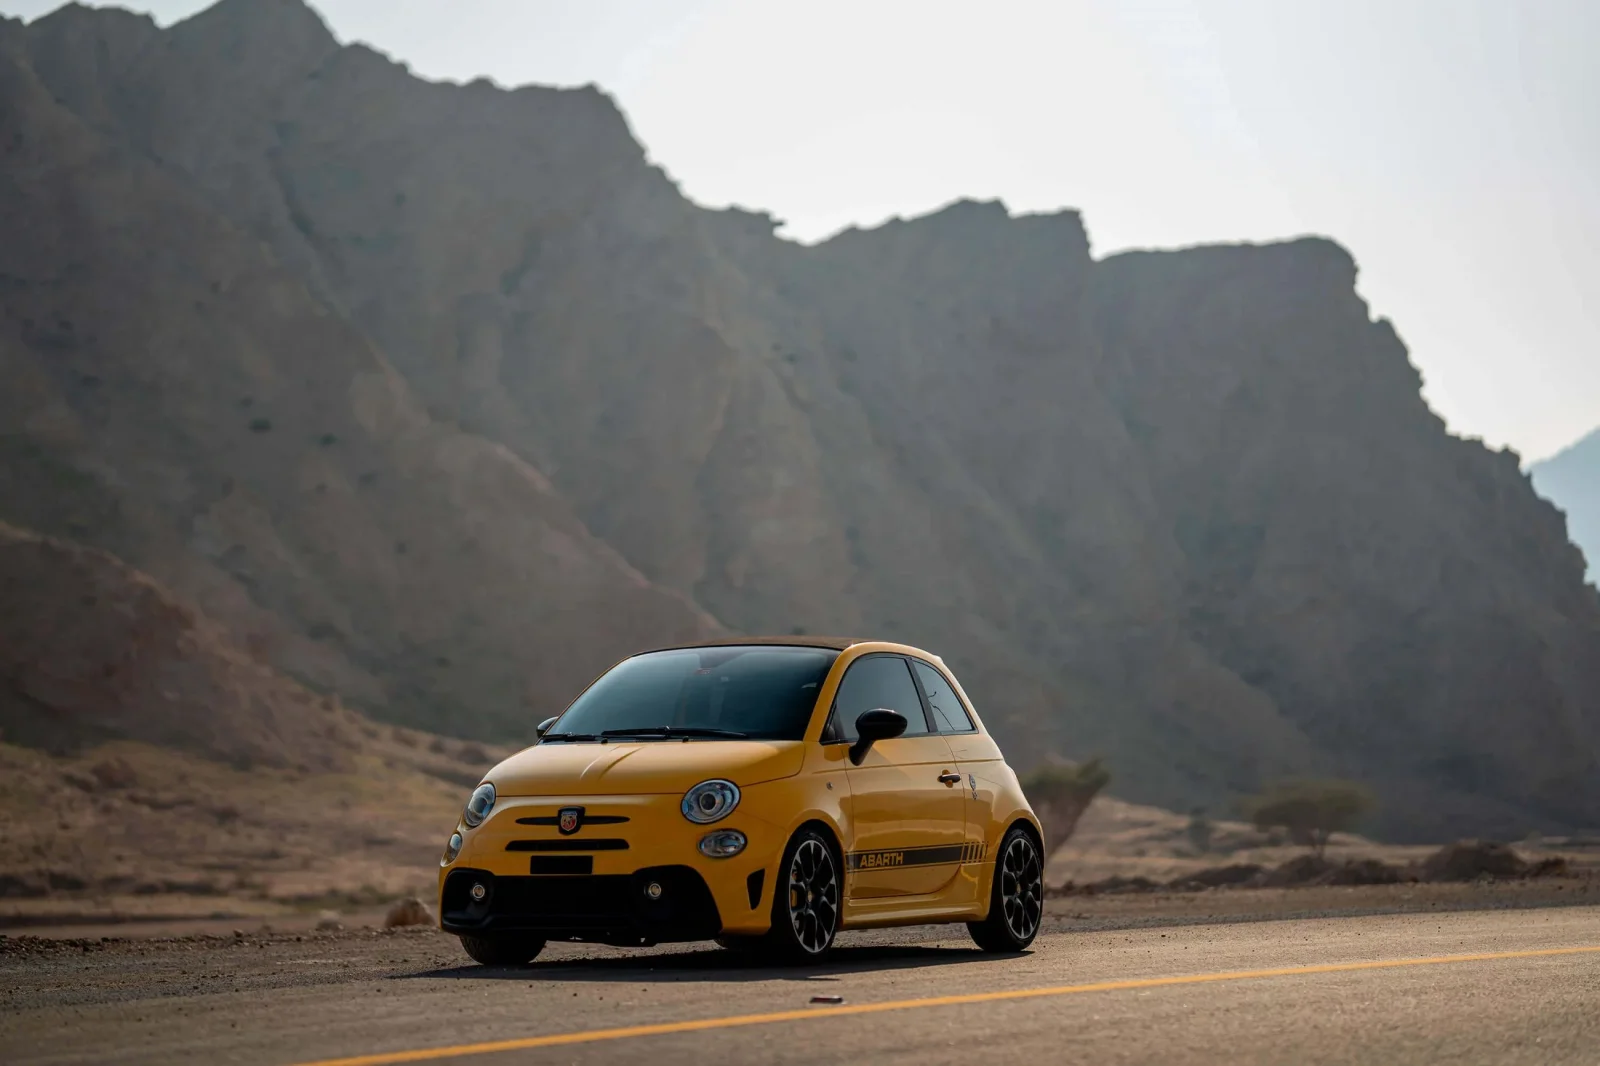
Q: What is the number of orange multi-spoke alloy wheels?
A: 0